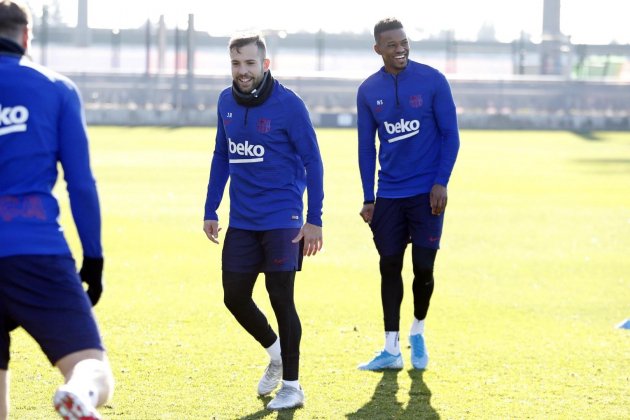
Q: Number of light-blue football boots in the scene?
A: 2